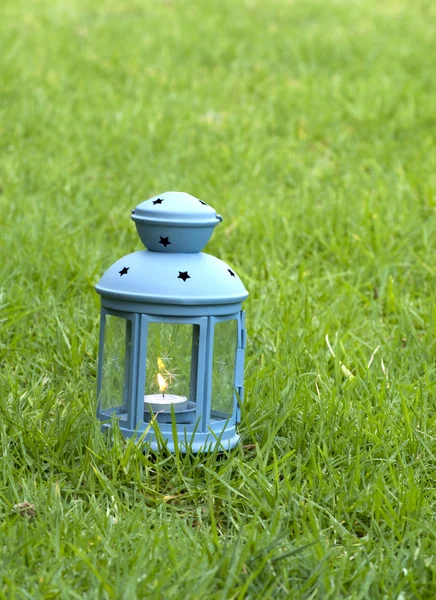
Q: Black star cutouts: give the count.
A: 6